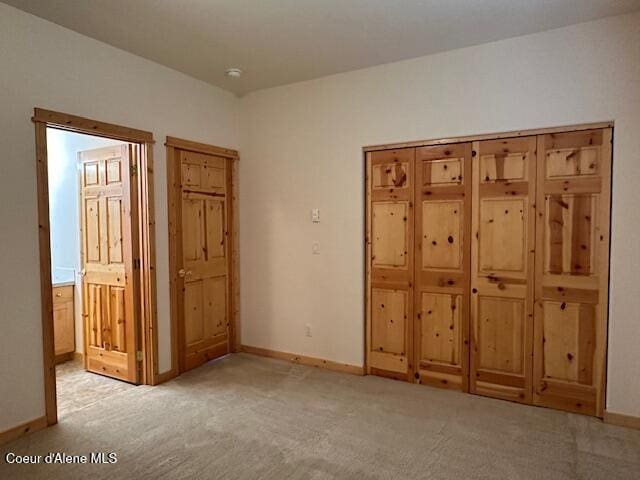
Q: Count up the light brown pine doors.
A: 6